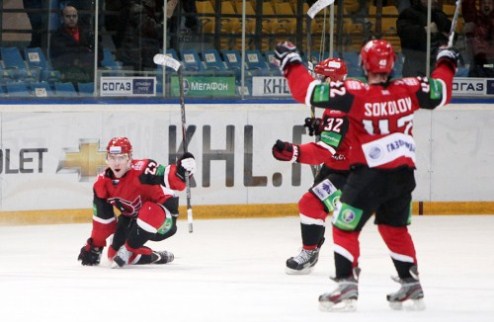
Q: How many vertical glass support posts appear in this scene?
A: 5